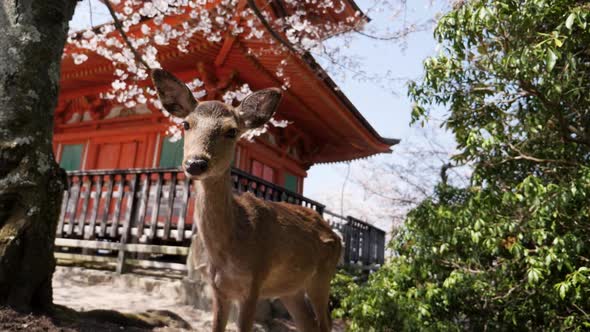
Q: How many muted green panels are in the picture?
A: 3